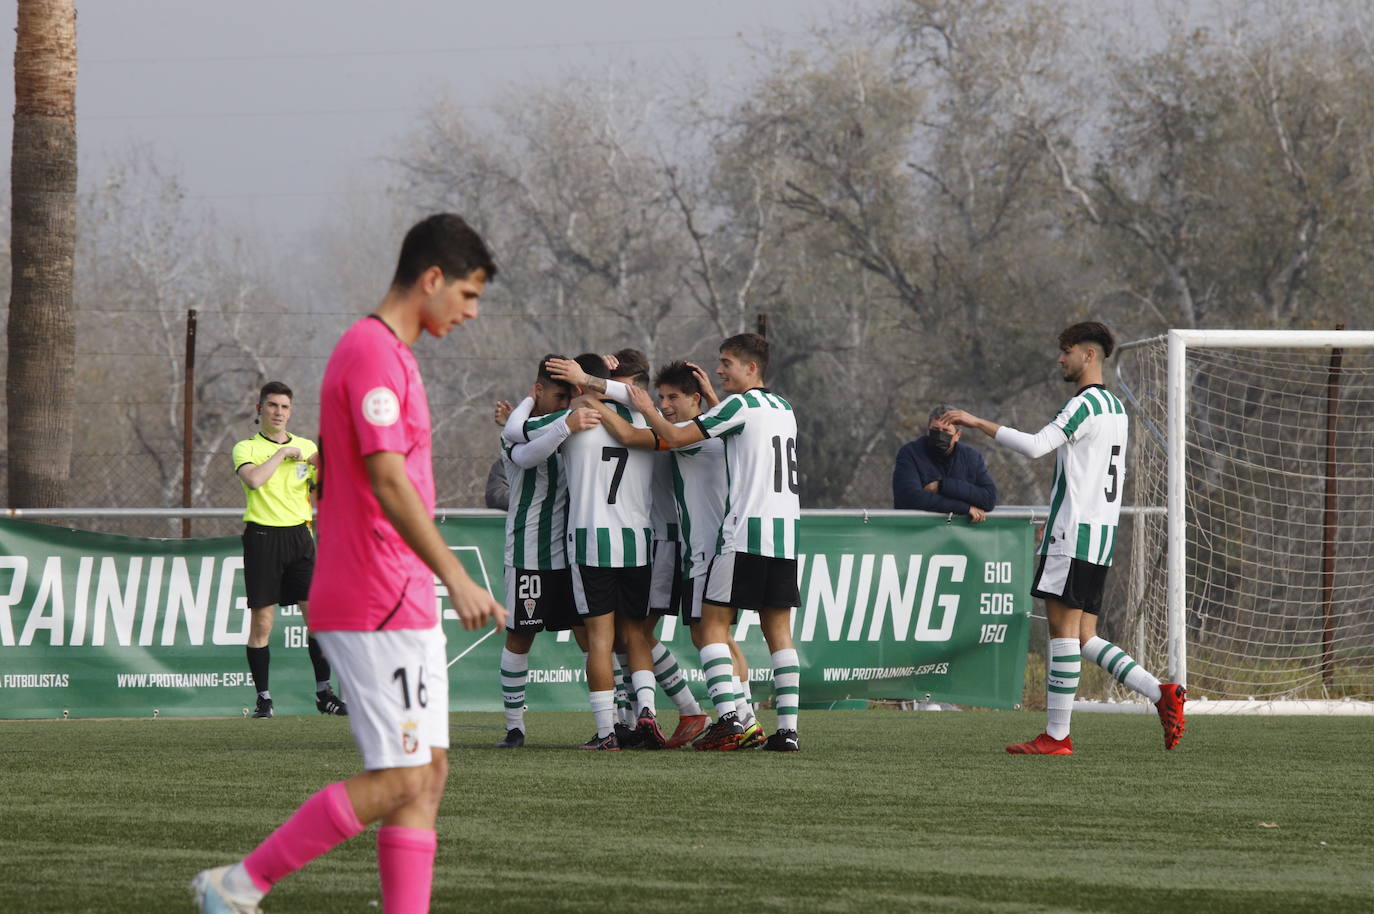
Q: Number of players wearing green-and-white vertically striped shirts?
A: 6